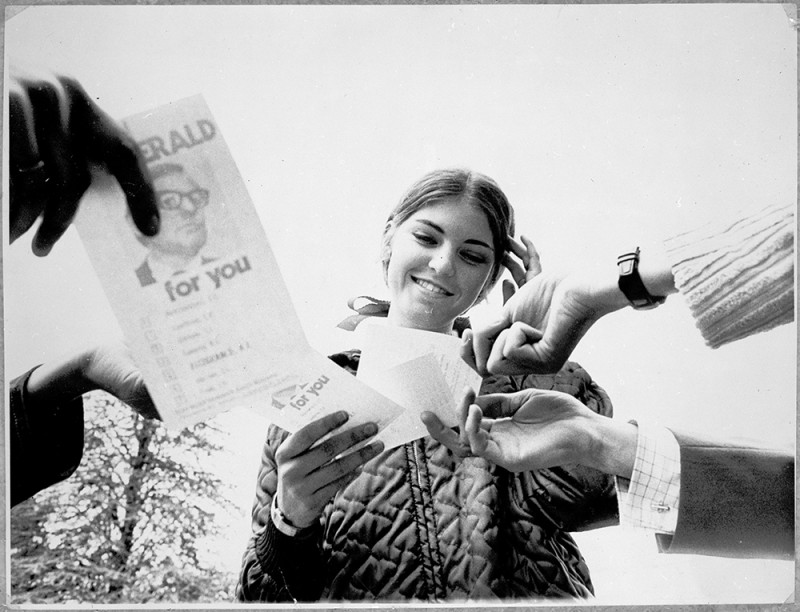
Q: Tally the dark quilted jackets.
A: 1